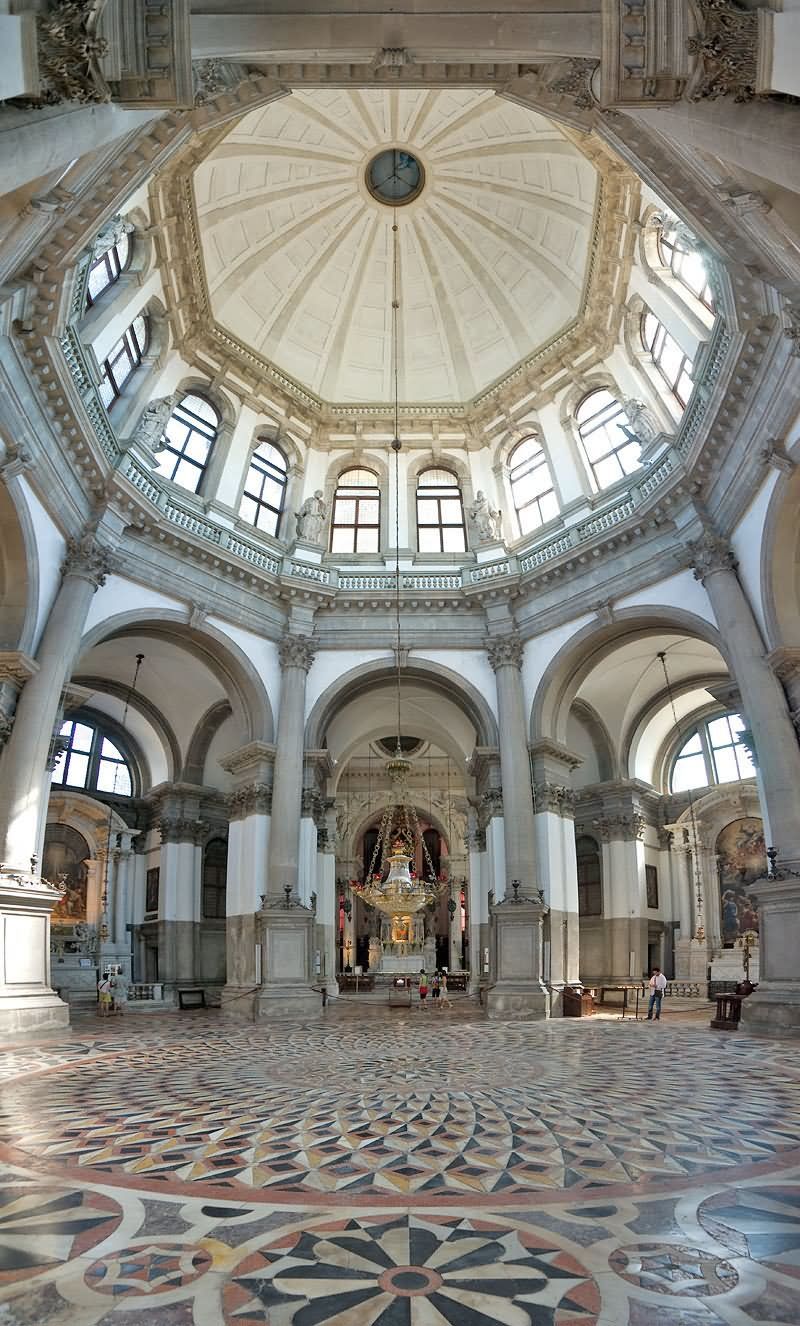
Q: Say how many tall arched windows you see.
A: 10